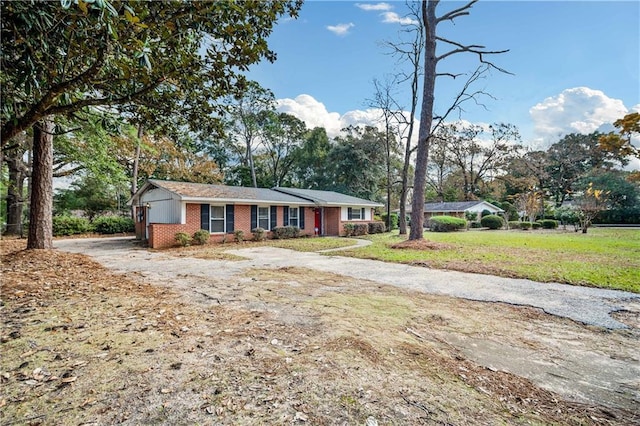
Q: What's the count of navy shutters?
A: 8